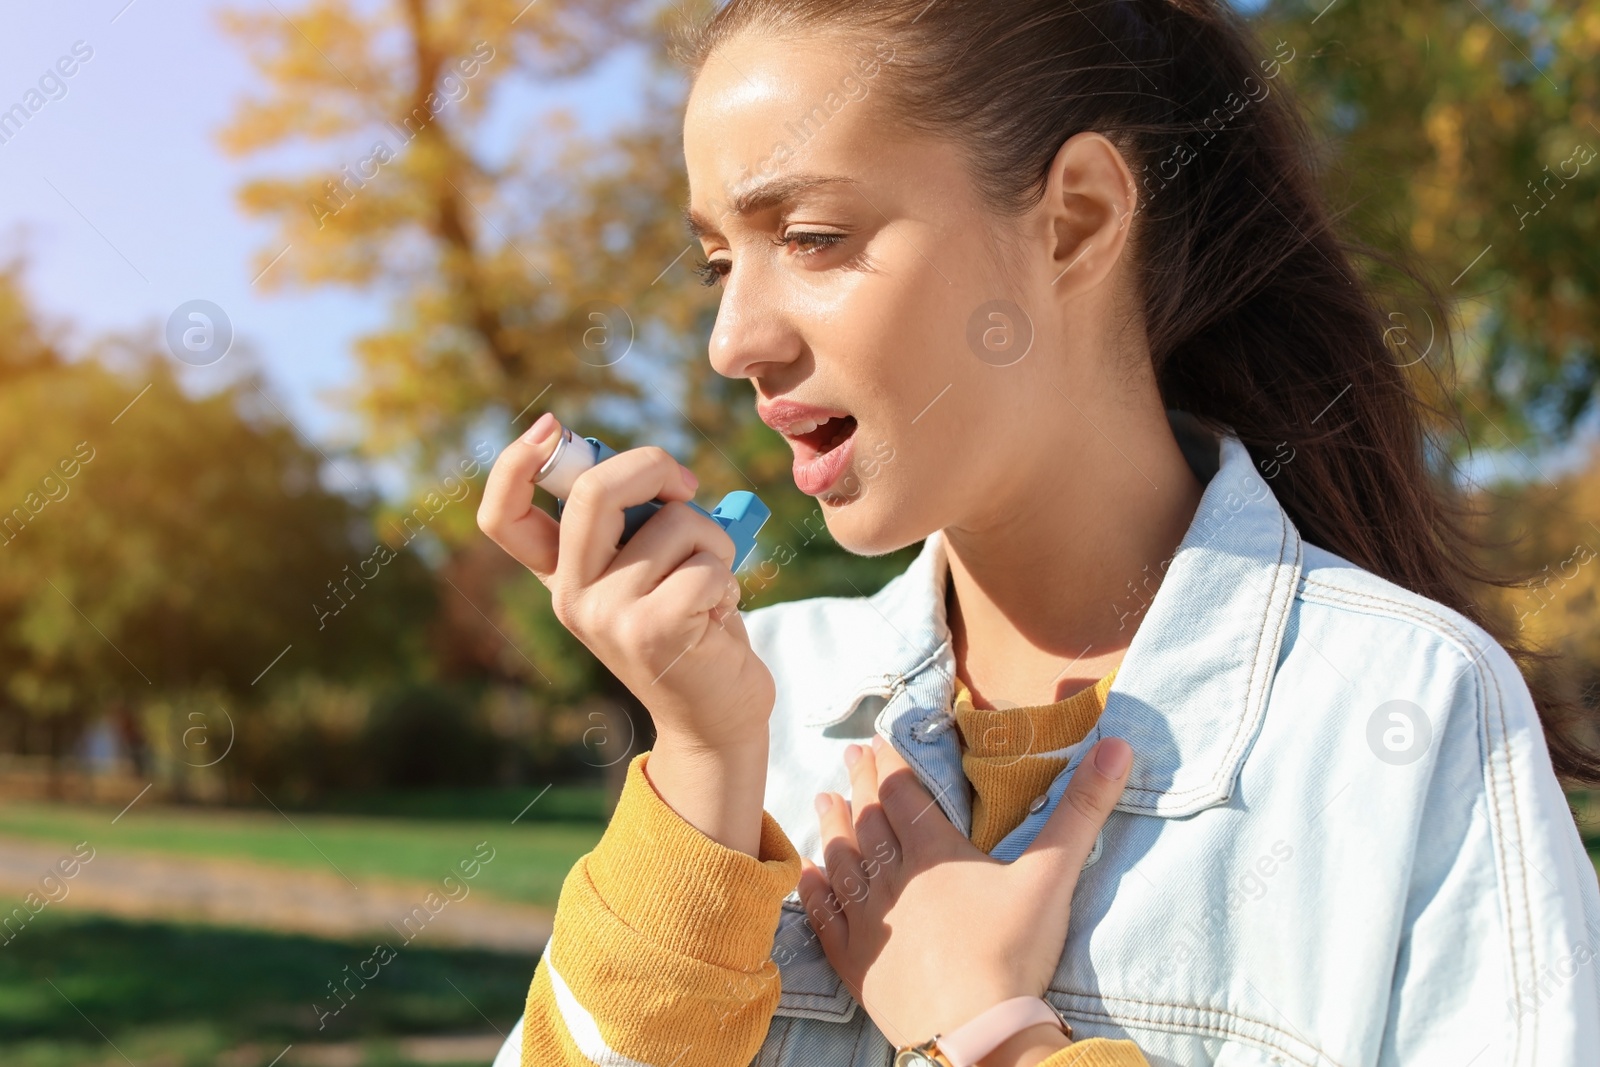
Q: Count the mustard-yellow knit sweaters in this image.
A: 1